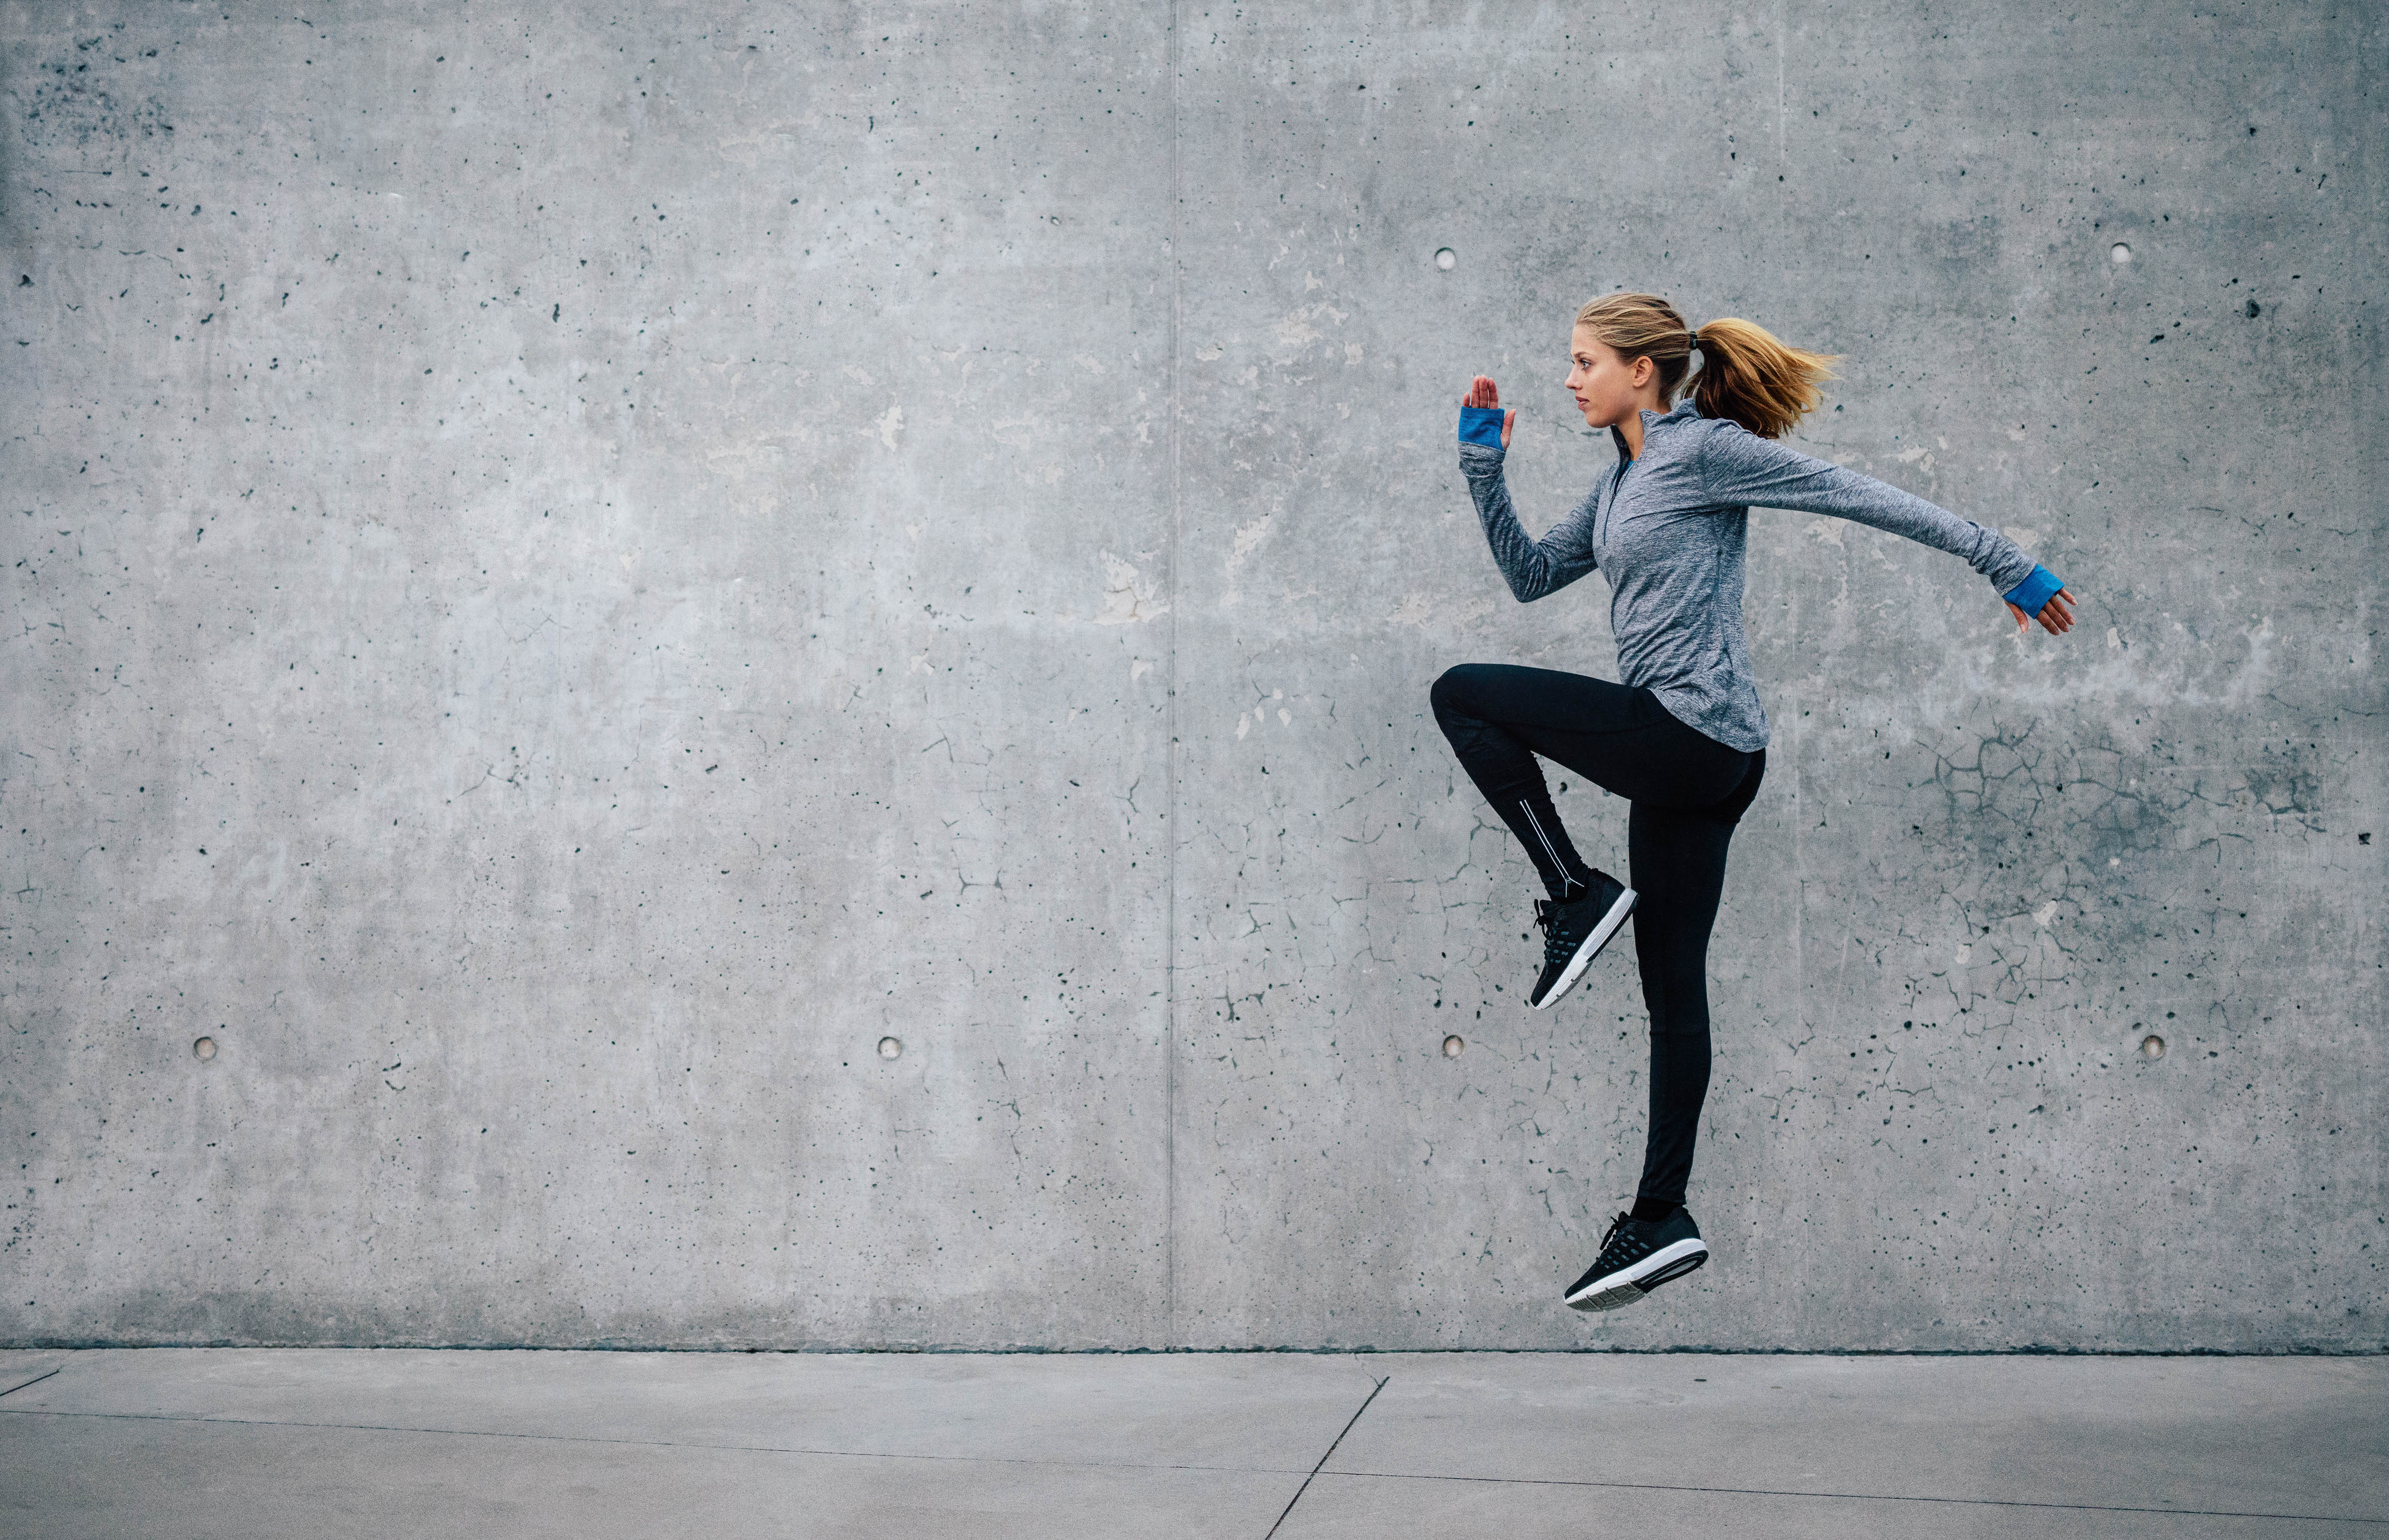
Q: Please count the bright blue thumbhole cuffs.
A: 2